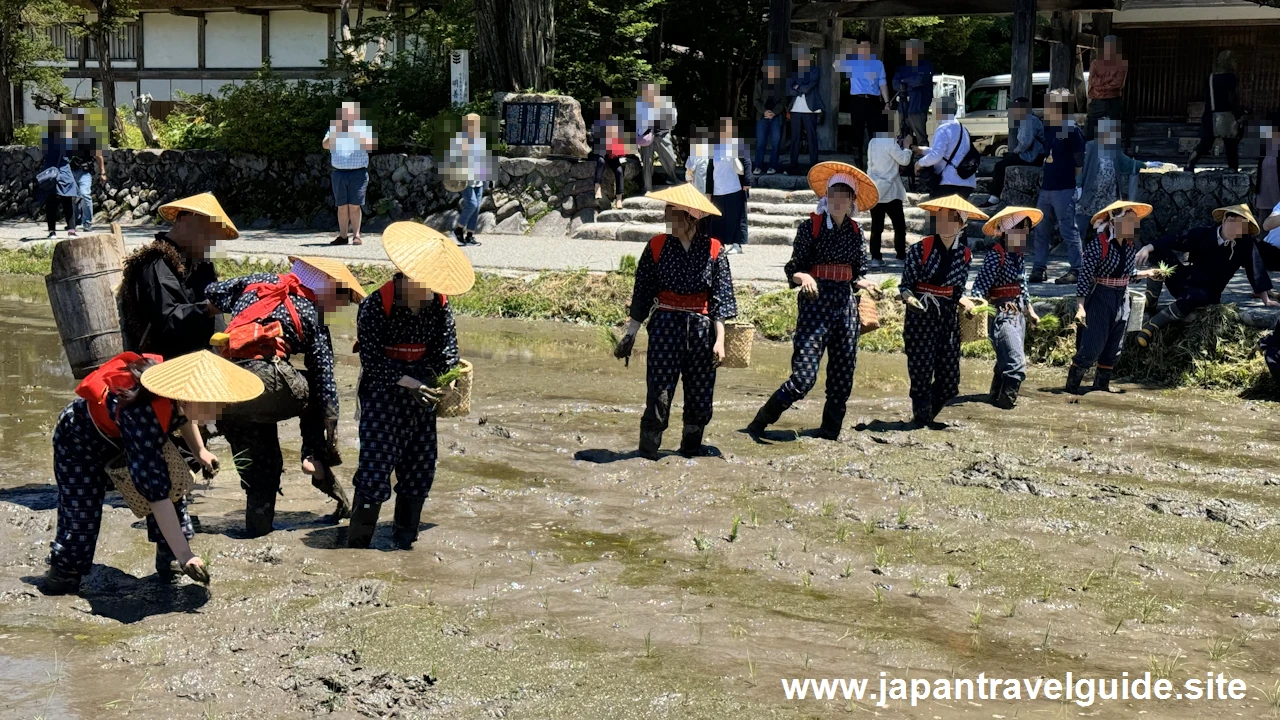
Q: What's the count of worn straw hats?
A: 10